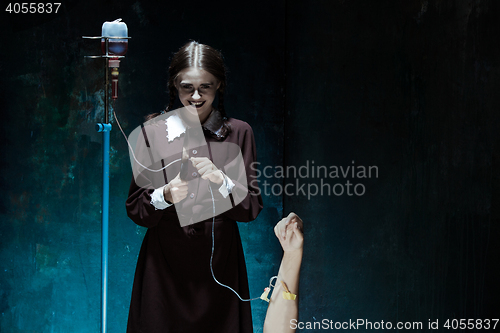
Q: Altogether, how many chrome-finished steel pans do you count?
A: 0